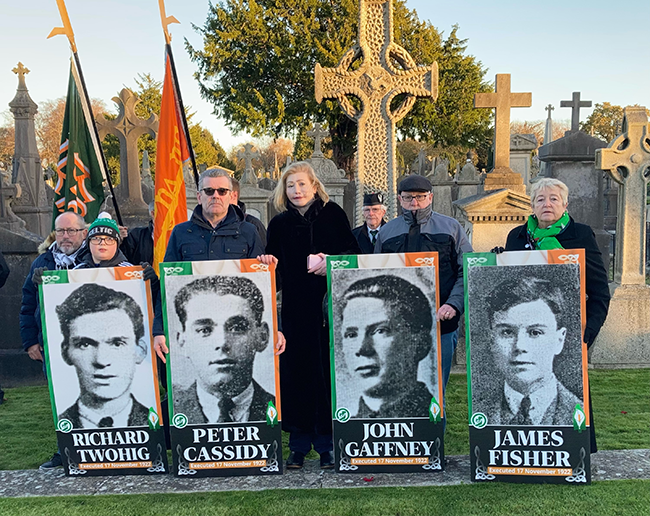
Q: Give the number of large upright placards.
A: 4